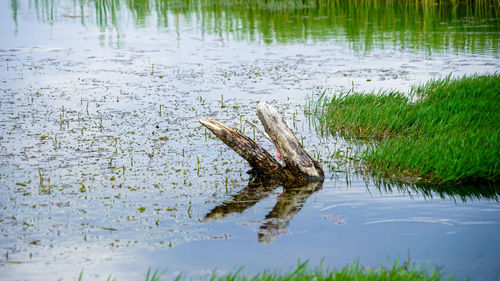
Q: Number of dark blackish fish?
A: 0